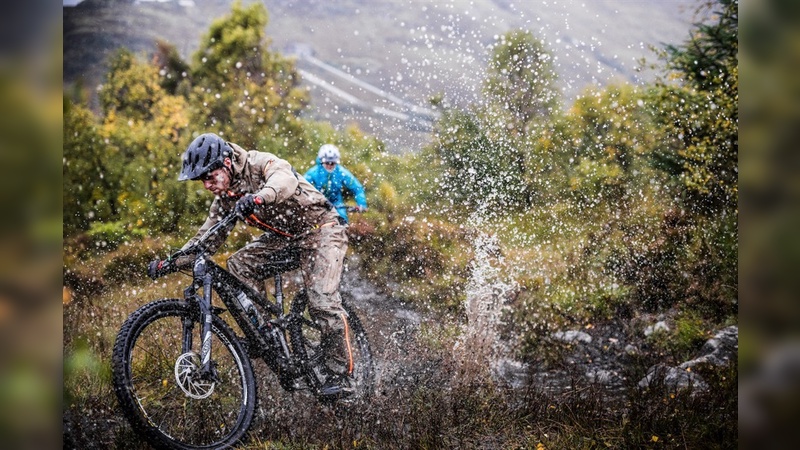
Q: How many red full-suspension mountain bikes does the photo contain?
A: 0